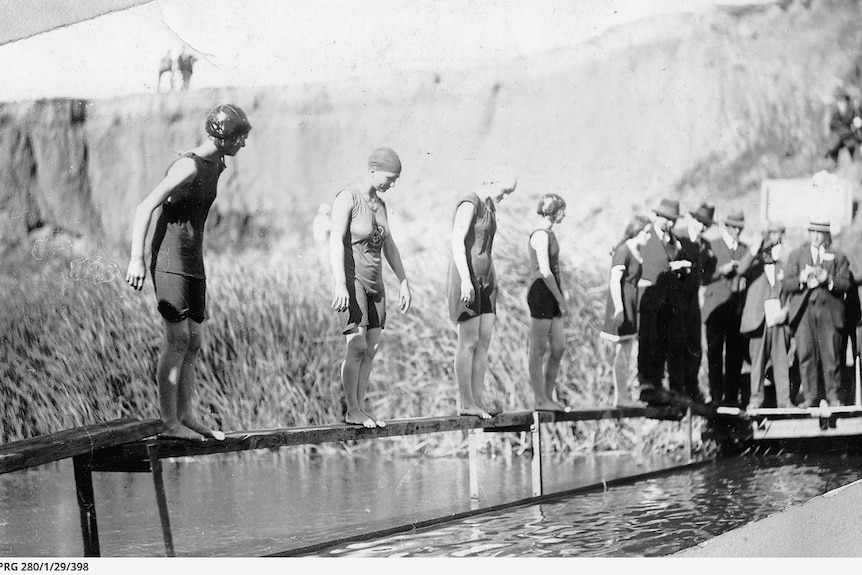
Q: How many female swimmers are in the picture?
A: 5